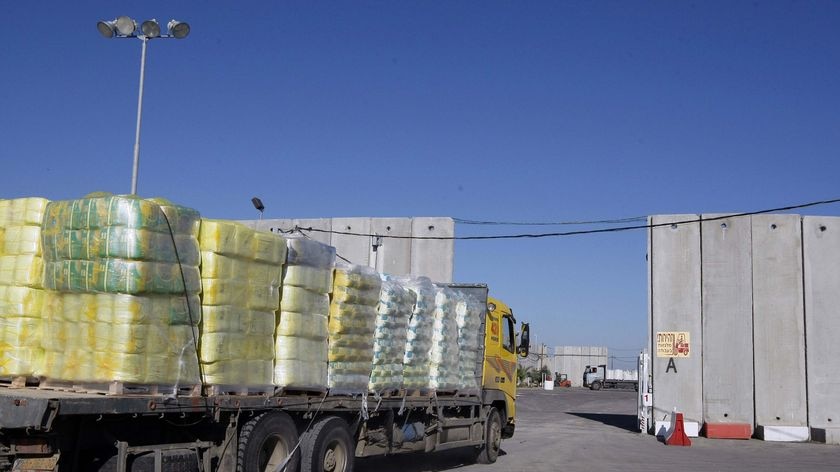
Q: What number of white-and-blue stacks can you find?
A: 4